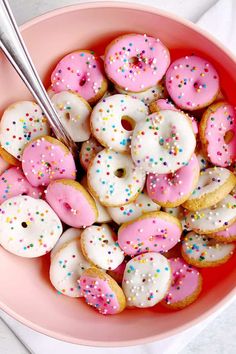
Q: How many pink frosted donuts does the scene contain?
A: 13